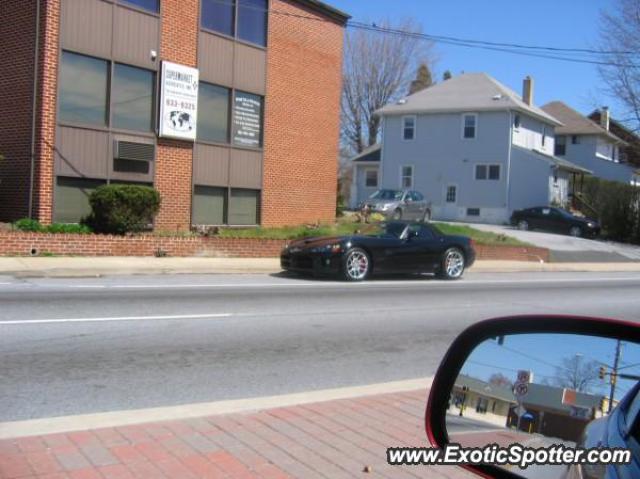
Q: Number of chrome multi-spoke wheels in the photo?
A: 2